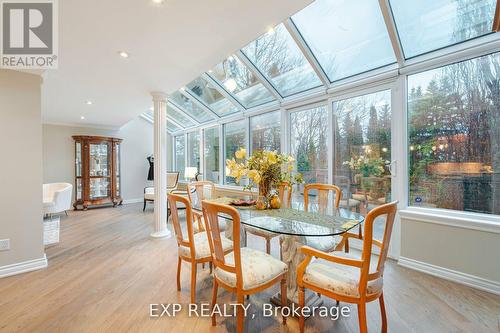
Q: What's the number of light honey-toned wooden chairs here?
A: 6